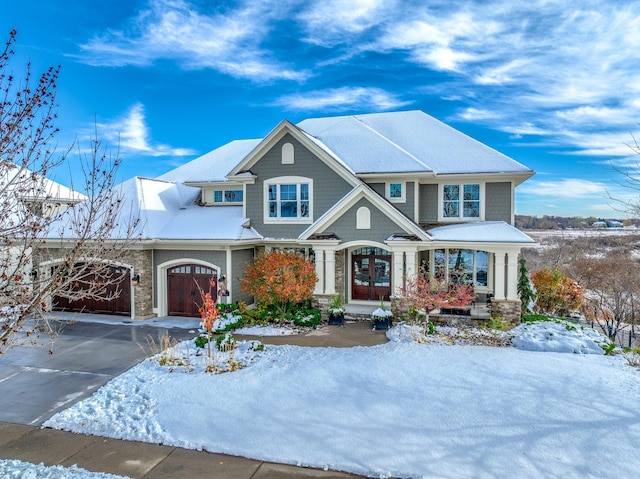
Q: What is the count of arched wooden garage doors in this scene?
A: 2